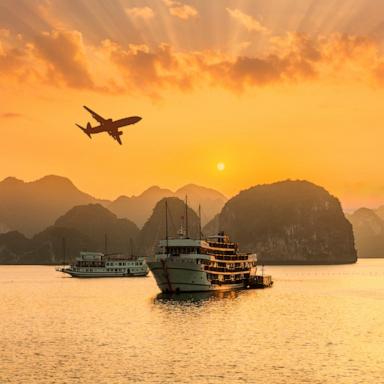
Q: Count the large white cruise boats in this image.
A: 2